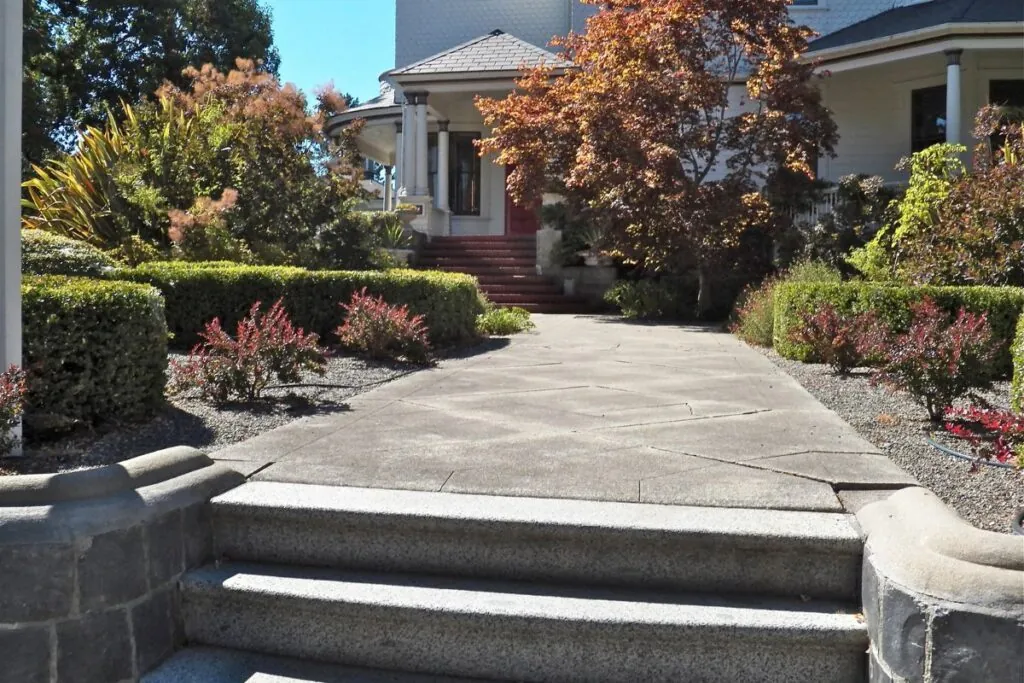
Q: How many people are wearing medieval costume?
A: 0